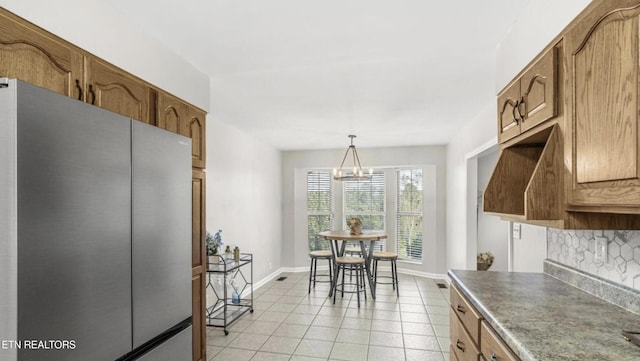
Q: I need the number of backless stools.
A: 4